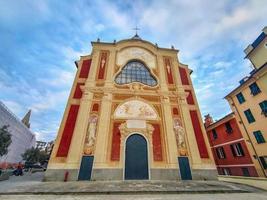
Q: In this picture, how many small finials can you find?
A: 4